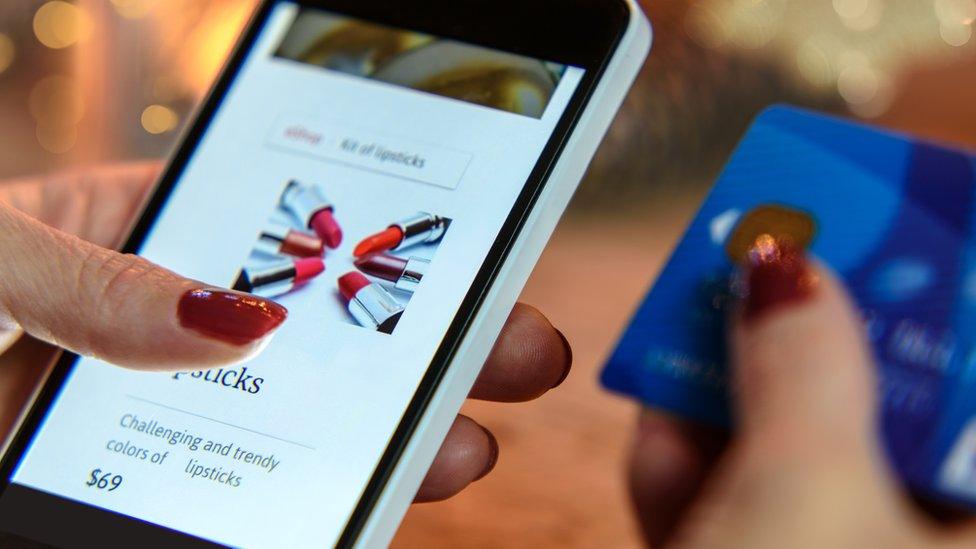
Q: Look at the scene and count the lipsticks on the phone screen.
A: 6